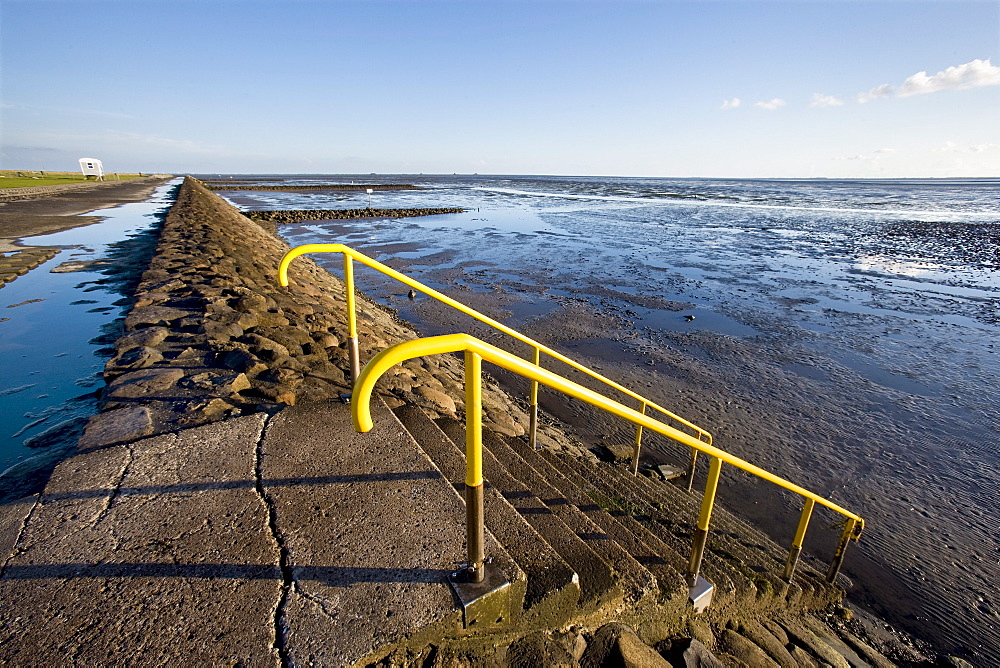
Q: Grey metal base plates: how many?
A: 2